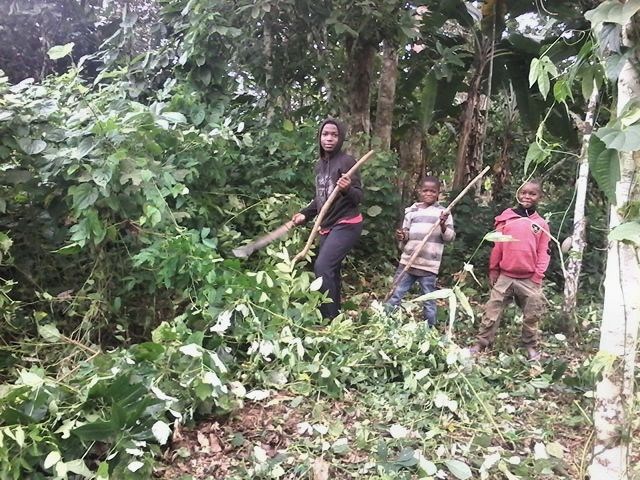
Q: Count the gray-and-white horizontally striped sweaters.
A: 1